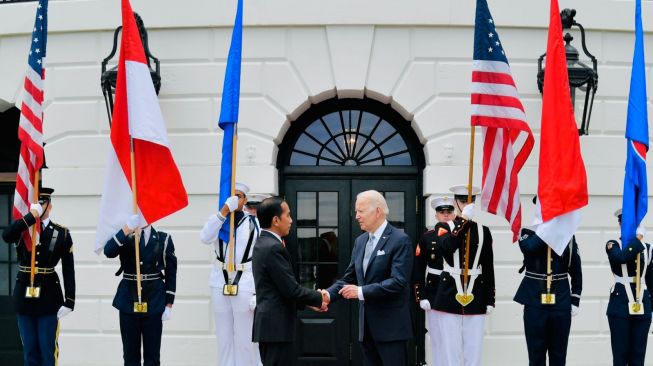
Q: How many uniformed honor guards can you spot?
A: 8